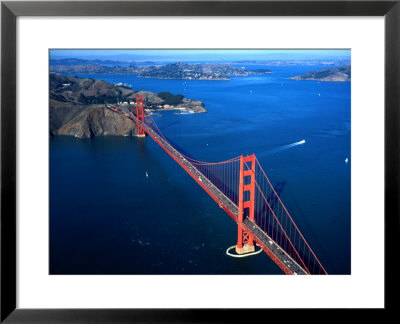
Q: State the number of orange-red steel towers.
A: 2